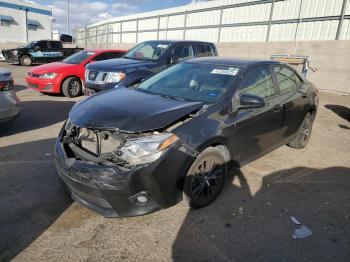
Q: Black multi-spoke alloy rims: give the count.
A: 2